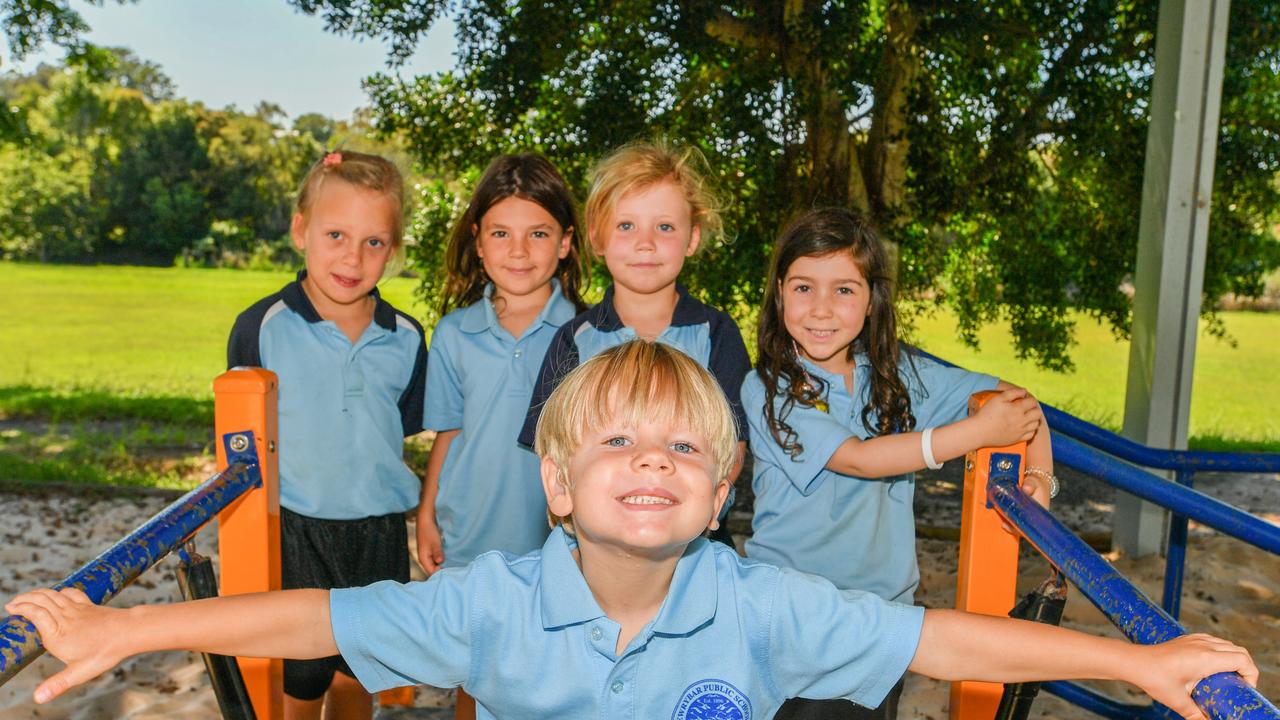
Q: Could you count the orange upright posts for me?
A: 2